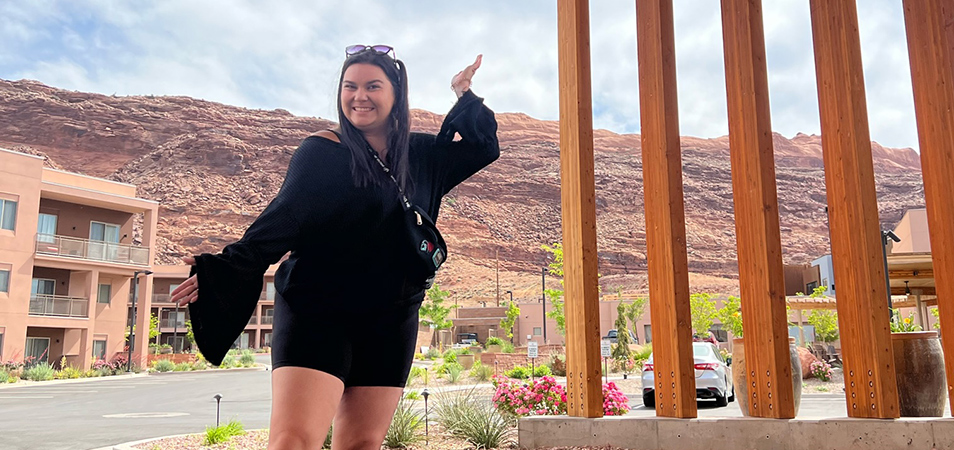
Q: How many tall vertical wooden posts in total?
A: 5